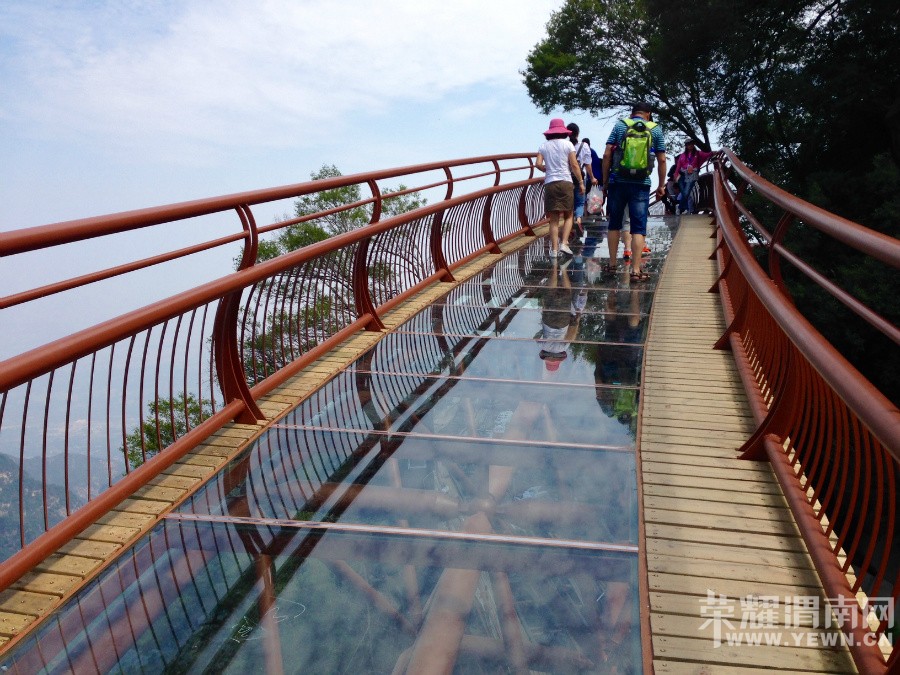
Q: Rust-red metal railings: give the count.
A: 2